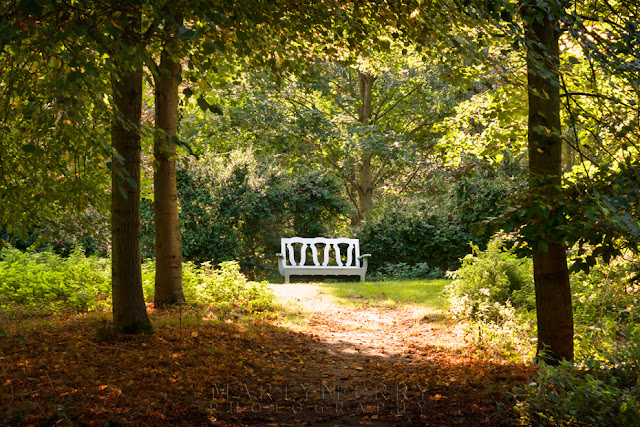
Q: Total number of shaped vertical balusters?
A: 6